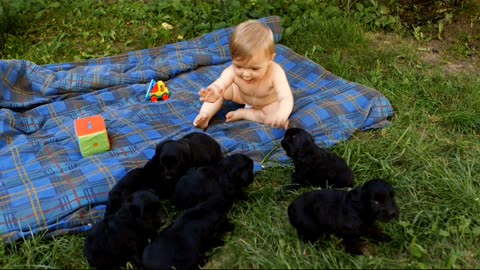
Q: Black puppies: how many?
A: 7